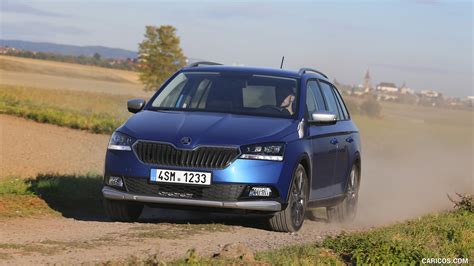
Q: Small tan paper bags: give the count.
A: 0